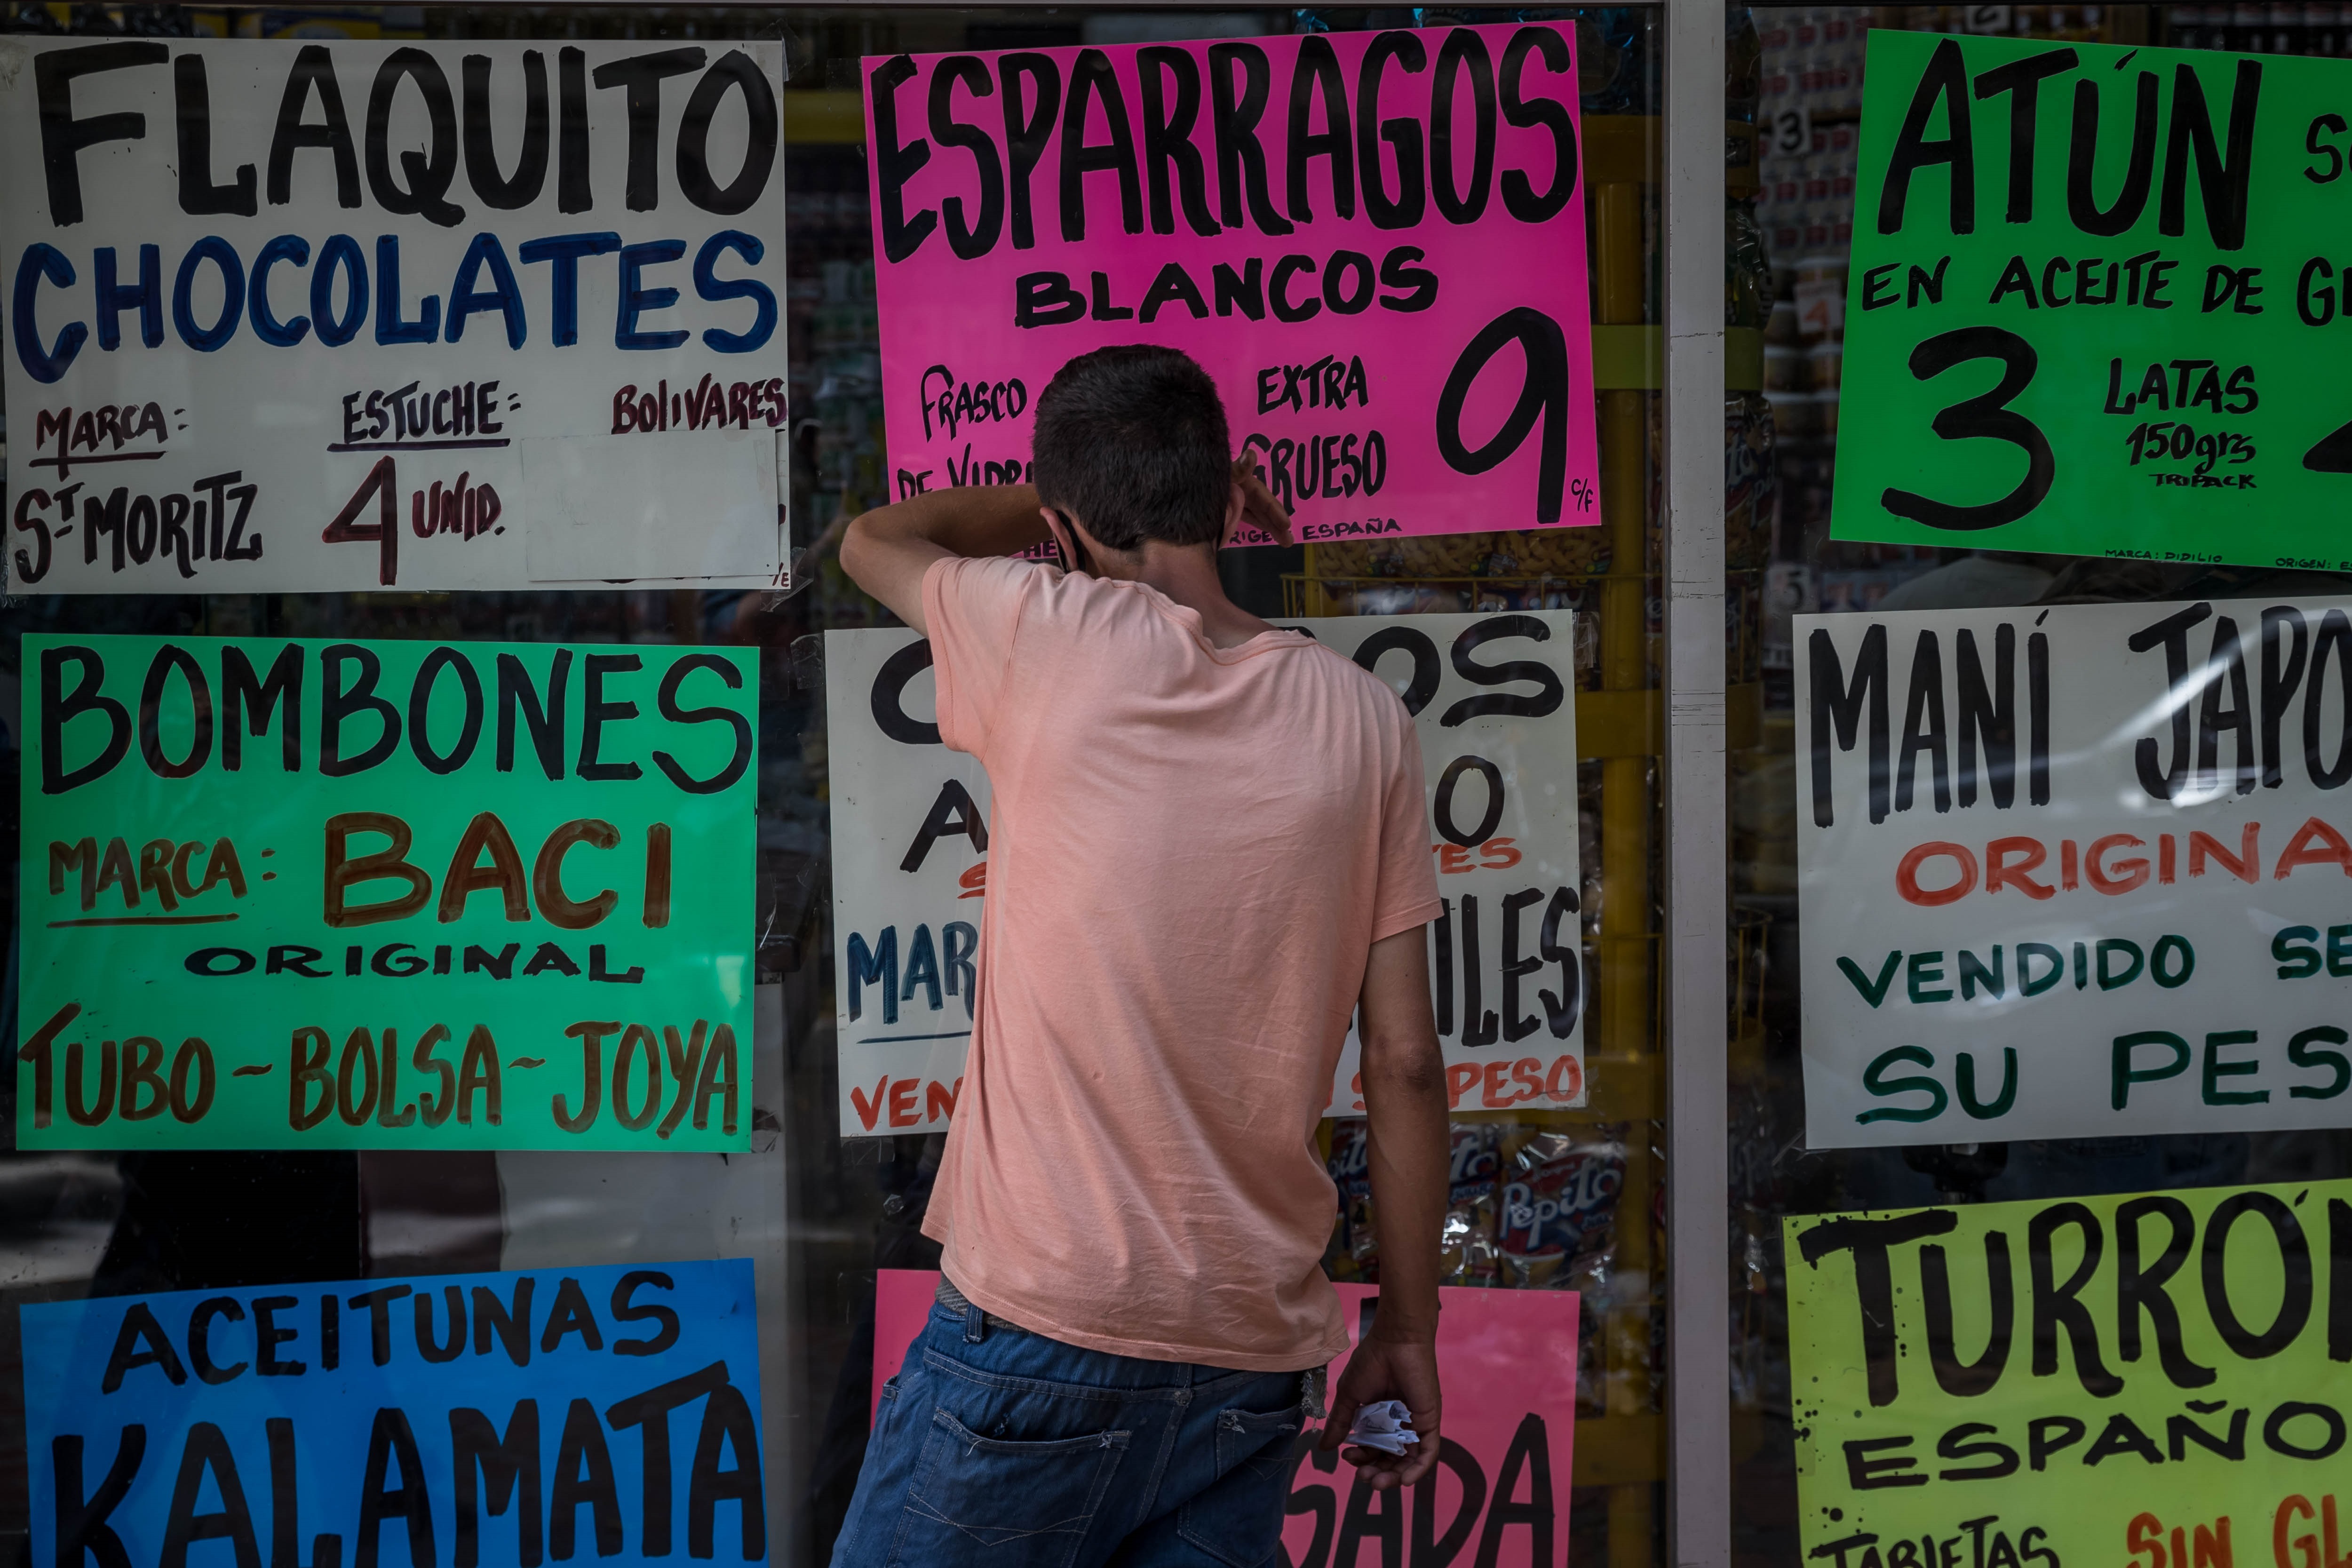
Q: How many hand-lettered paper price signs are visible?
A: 9